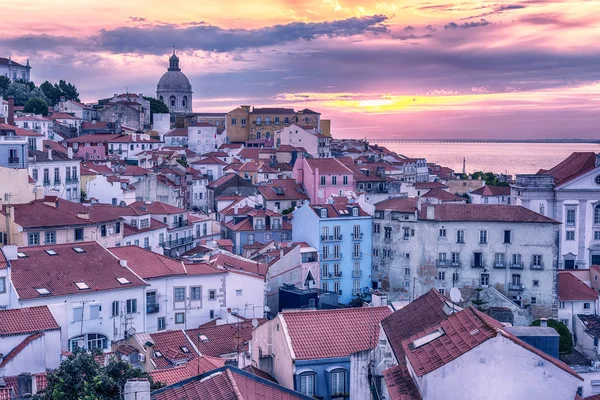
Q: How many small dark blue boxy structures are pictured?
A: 2